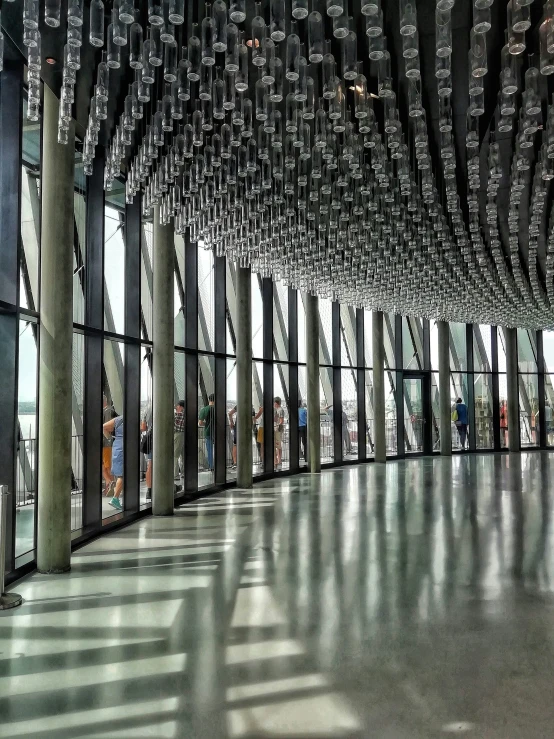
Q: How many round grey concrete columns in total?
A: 7